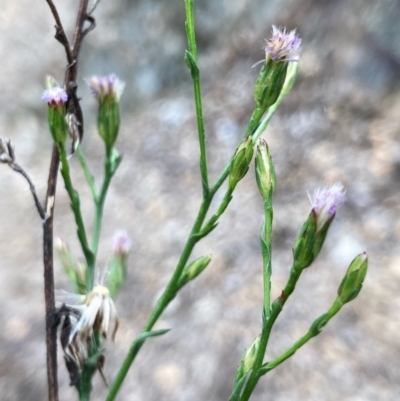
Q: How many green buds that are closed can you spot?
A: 5